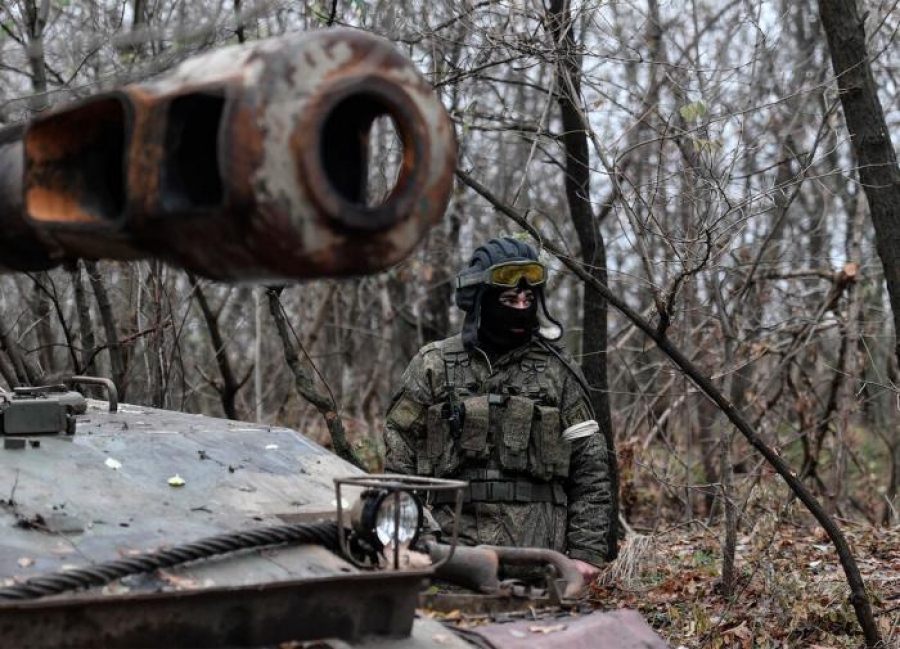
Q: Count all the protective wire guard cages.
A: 1